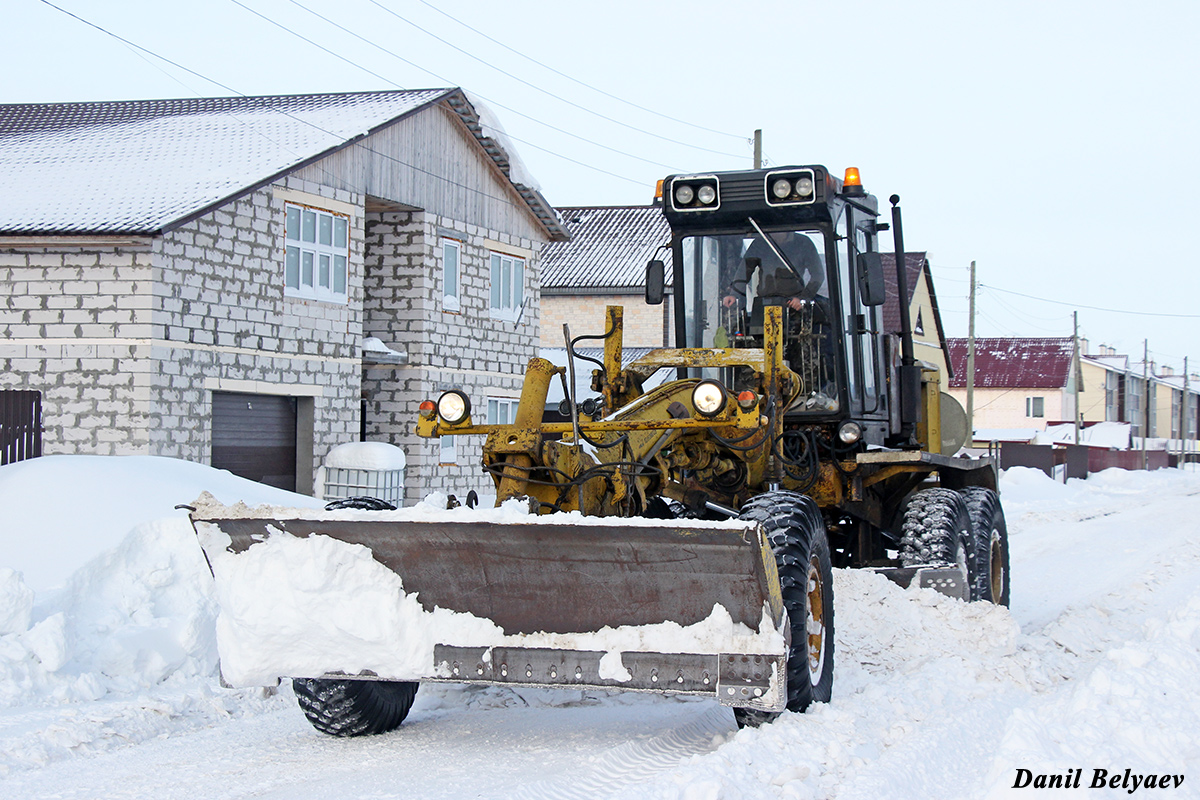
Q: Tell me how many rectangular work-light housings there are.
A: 2